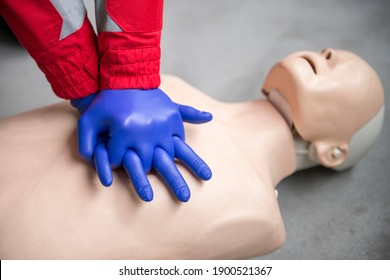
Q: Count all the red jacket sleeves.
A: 2